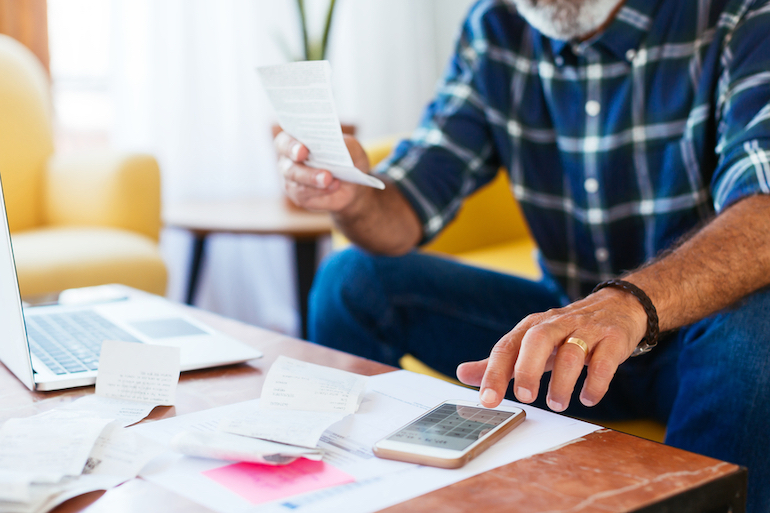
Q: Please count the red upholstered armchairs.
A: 0